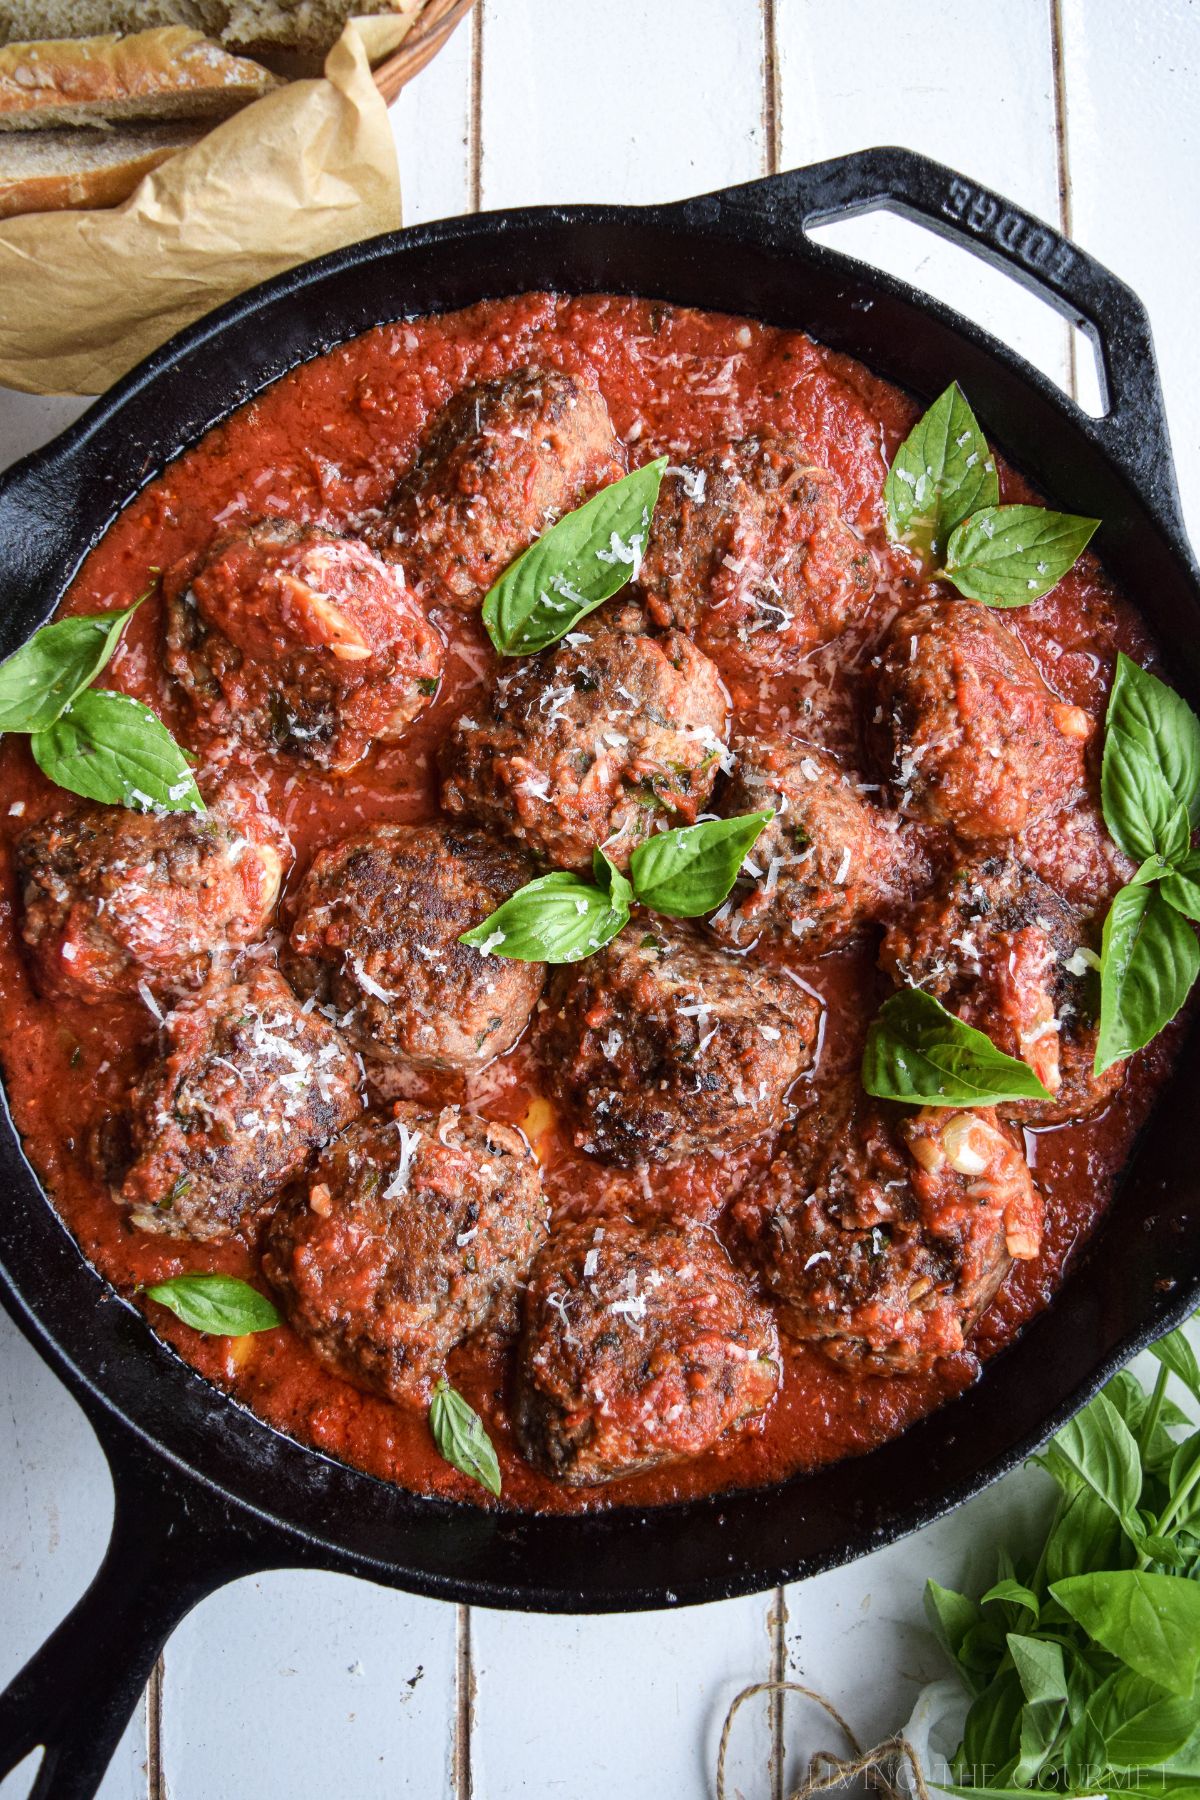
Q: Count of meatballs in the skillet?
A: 14